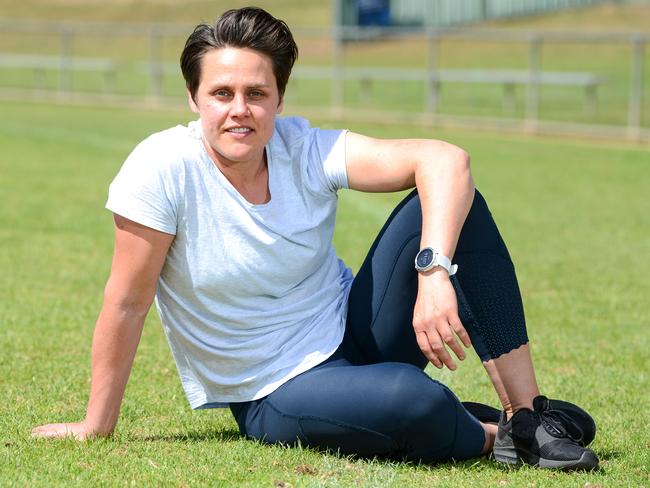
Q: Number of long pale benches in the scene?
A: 2